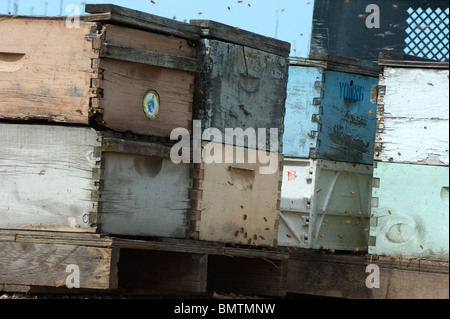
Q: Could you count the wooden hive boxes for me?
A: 8